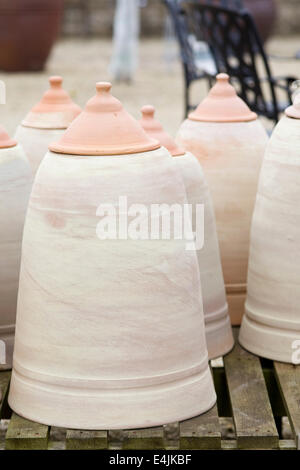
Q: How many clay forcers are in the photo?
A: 6